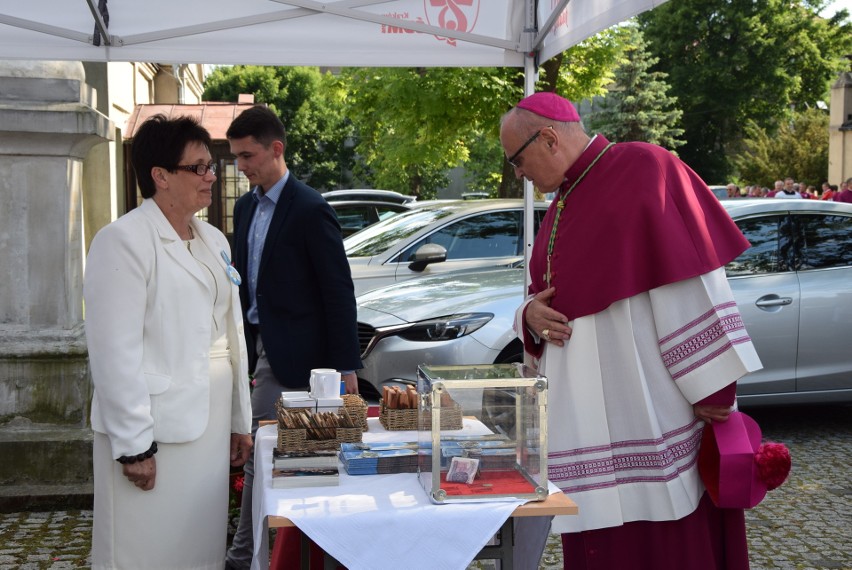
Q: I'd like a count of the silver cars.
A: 2